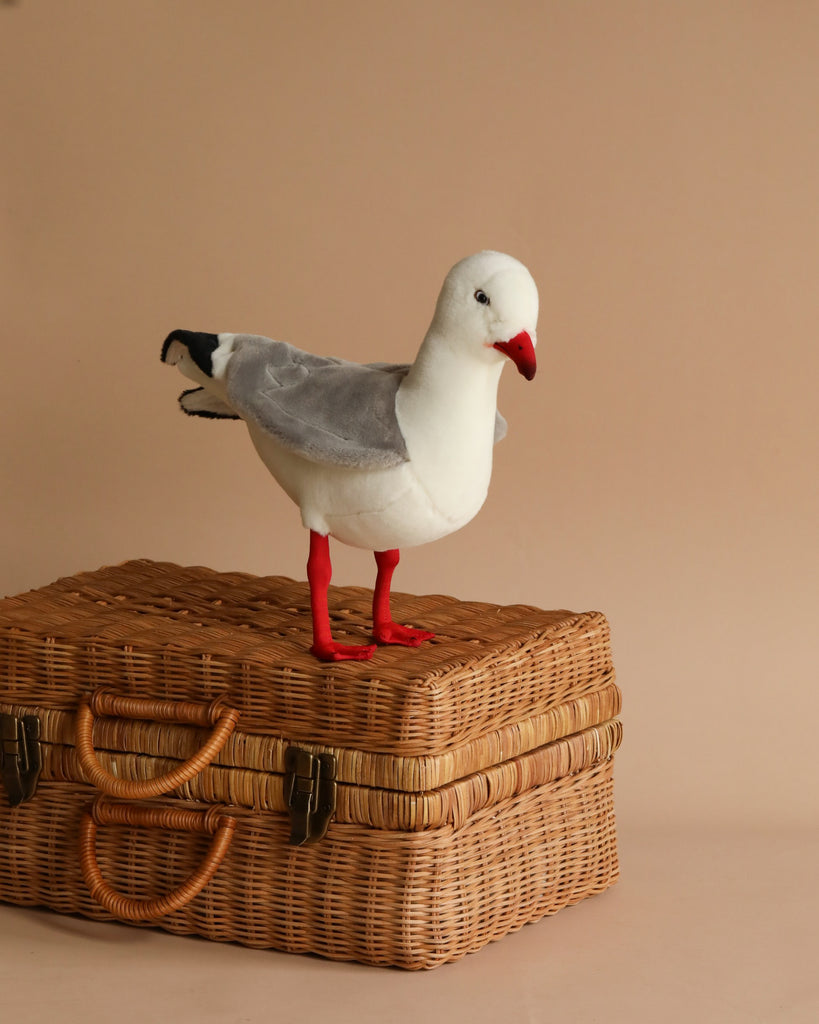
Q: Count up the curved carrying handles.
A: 2